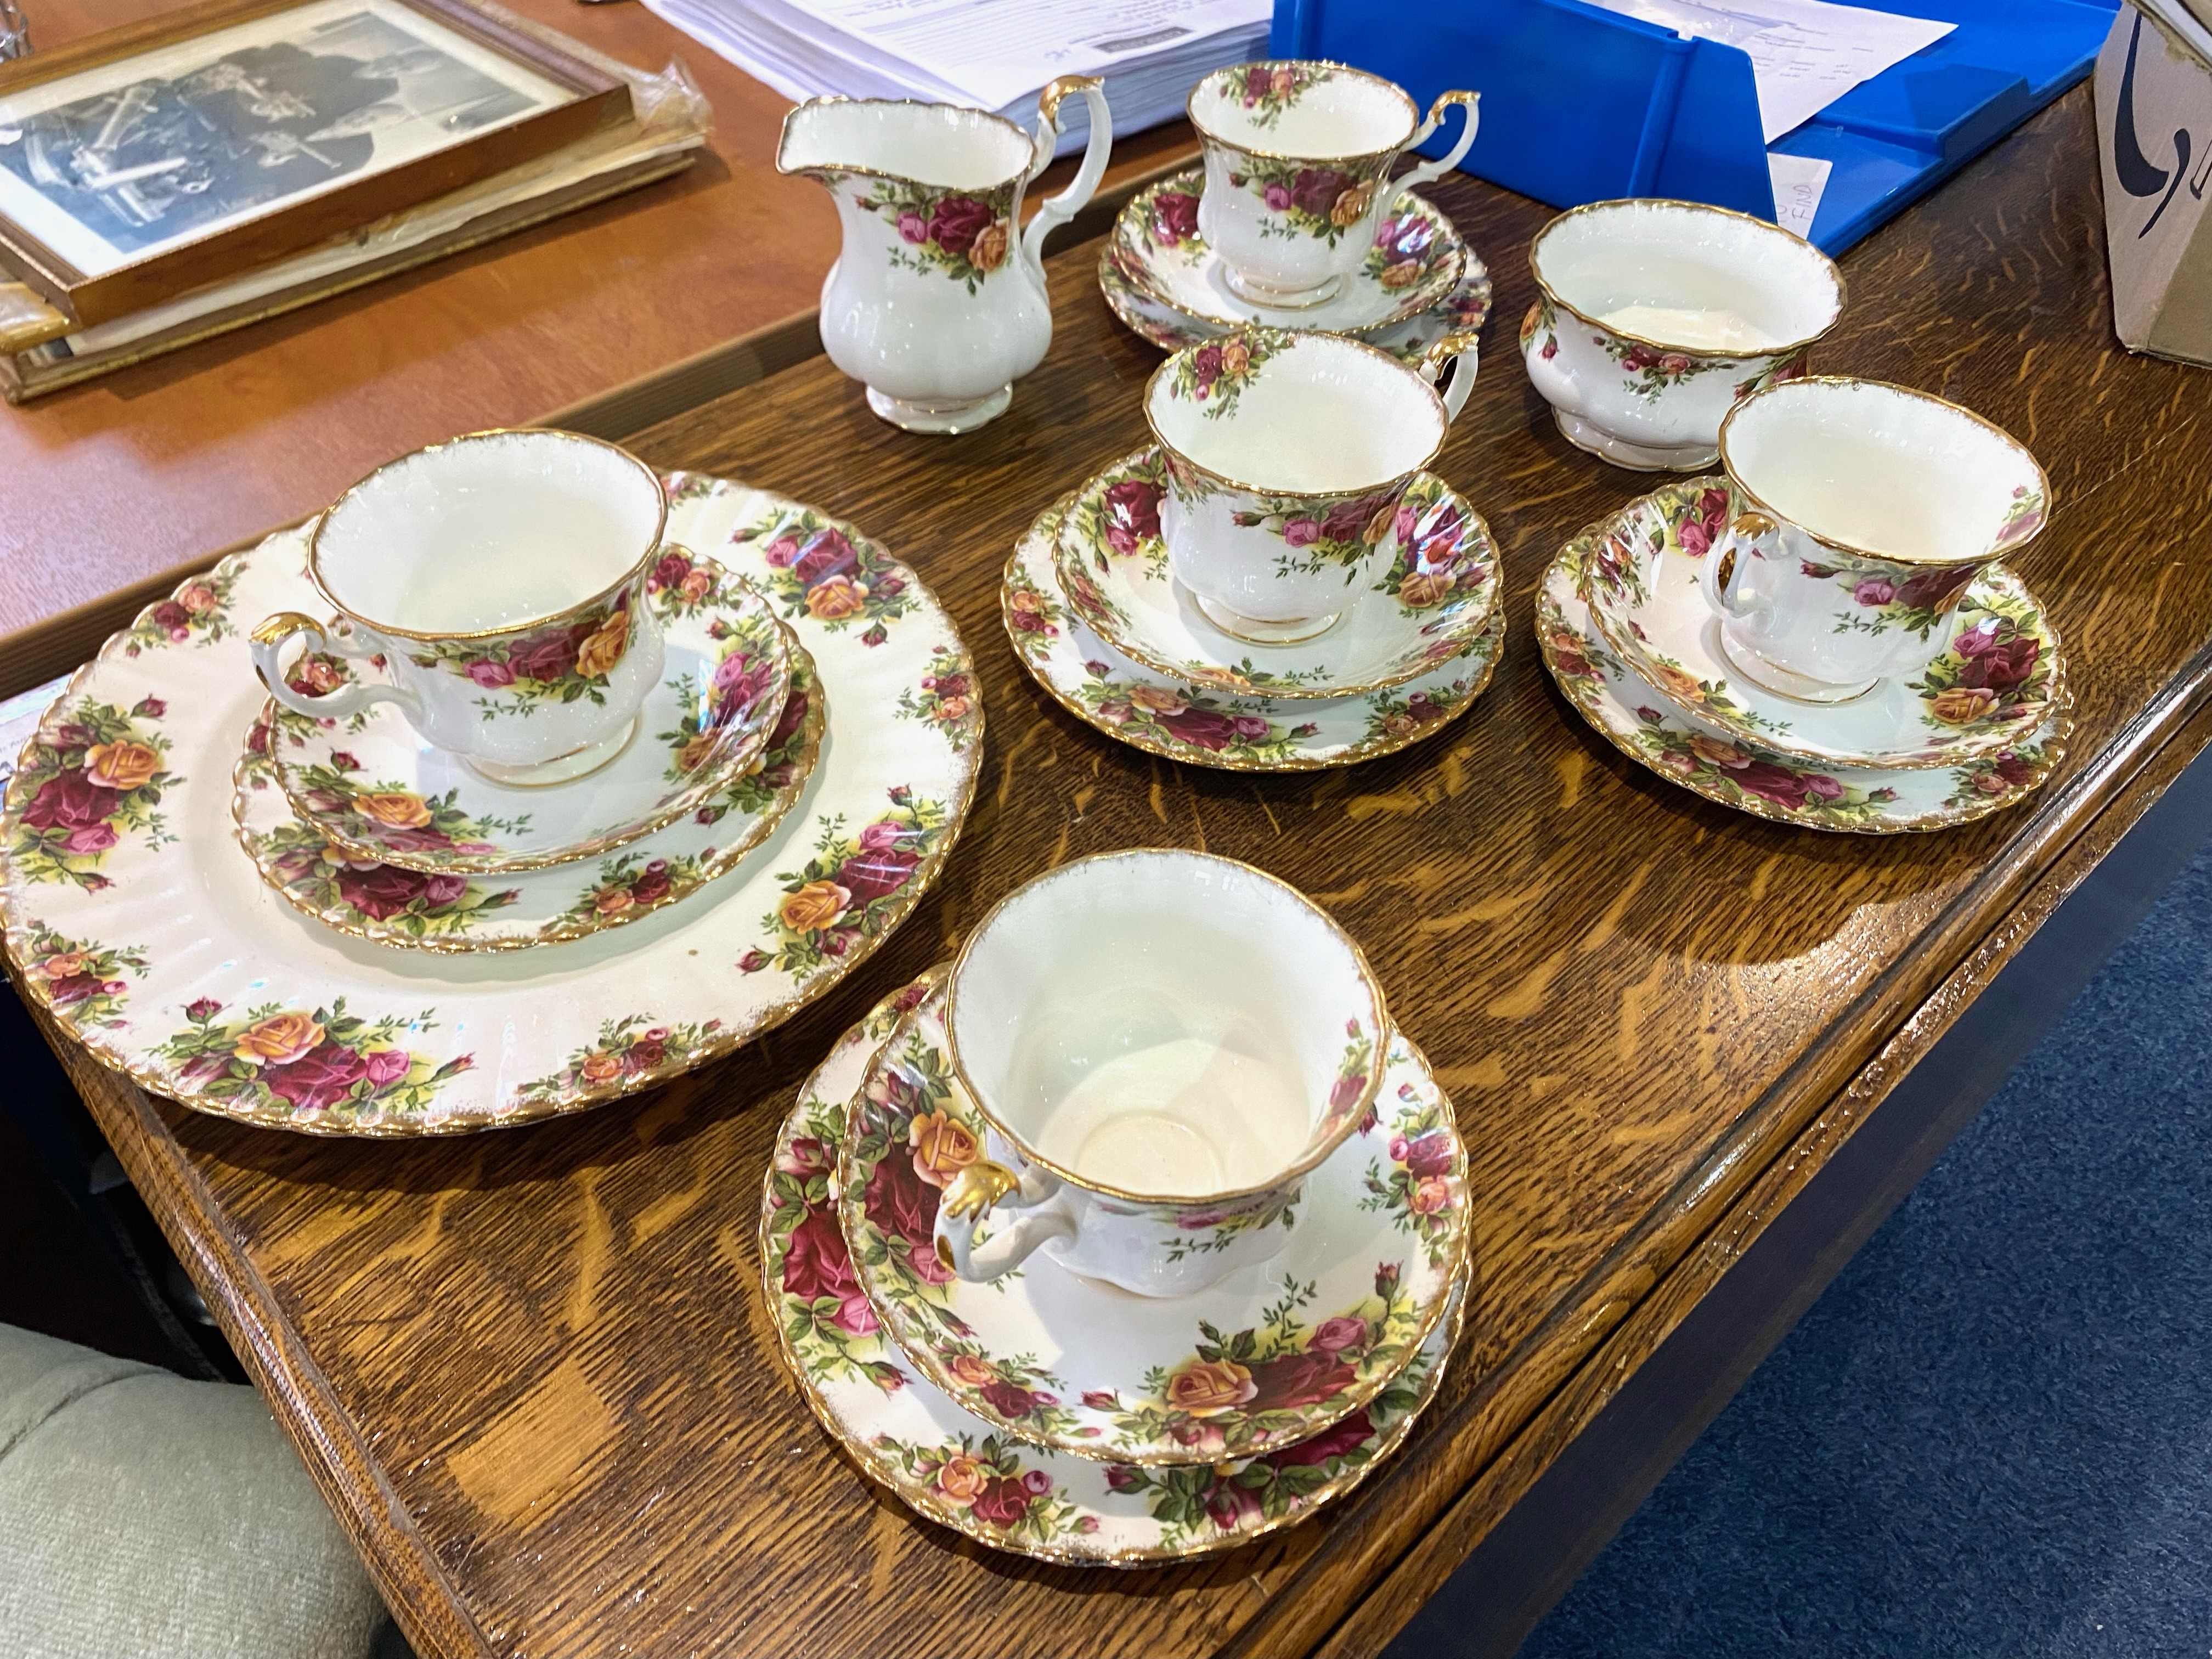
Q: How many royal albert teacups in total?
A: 5